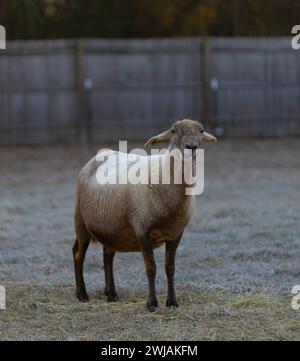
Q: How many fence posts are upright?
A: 2